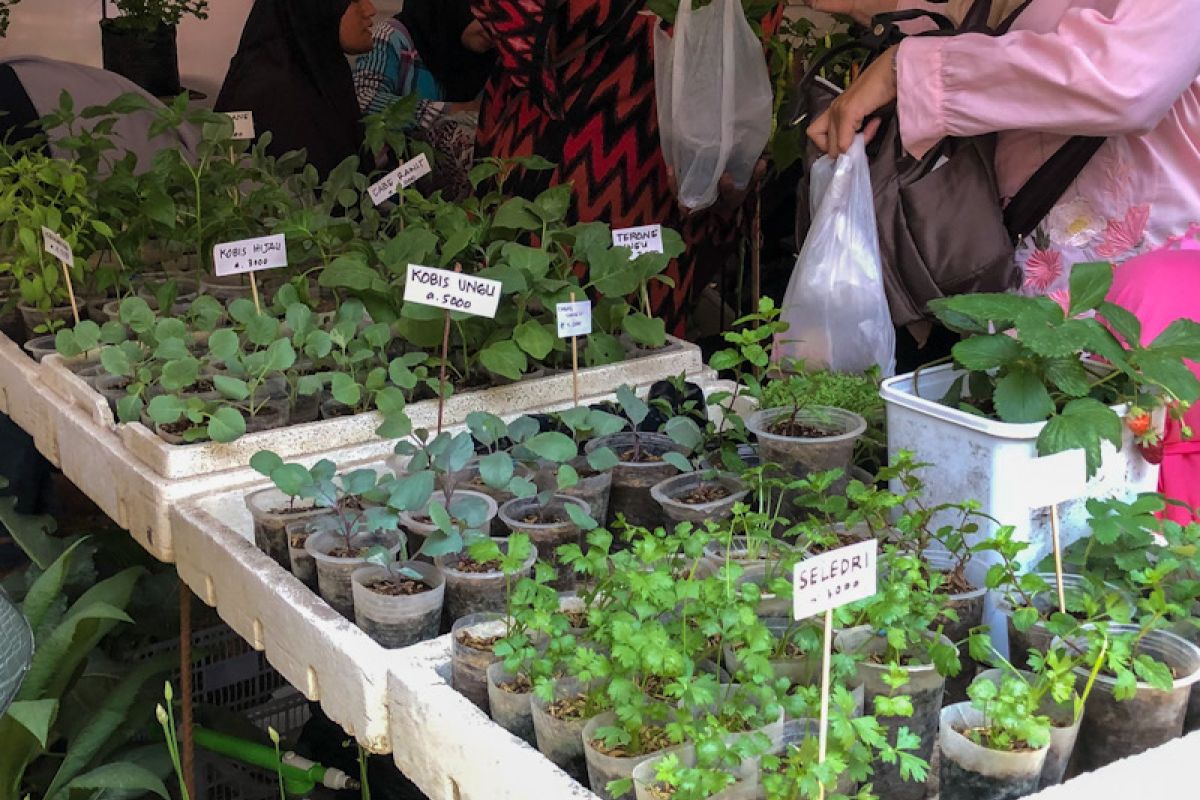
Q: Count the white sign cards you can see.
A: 9